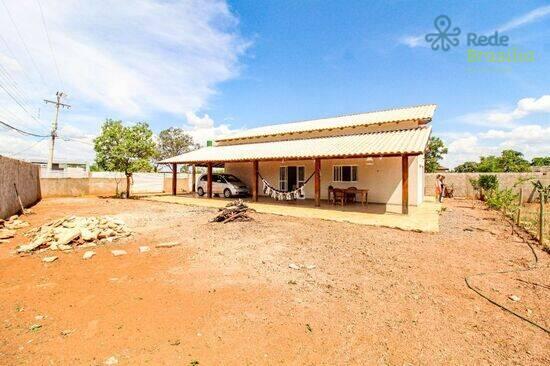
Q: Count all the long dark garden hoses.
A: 1